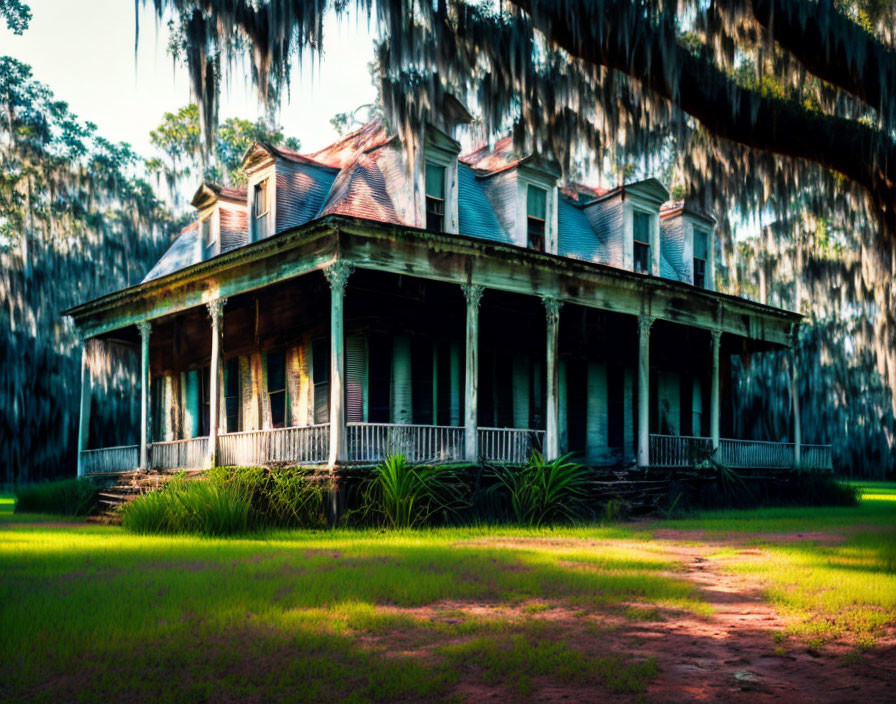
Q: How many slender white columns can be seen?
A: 9